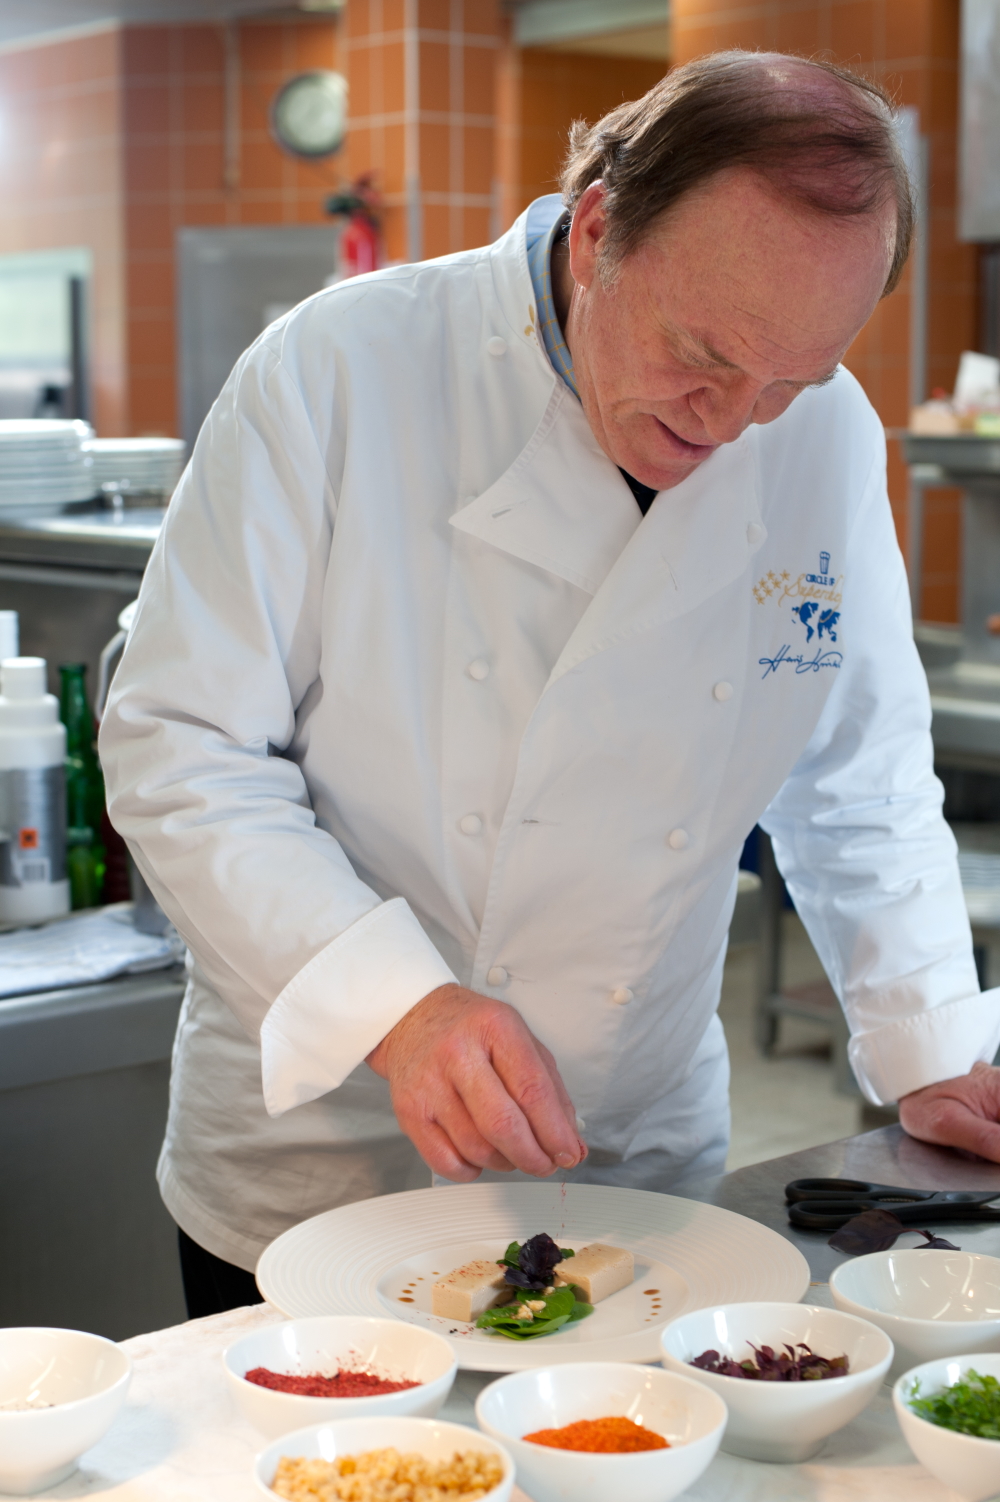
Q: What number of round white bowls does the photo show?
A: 7